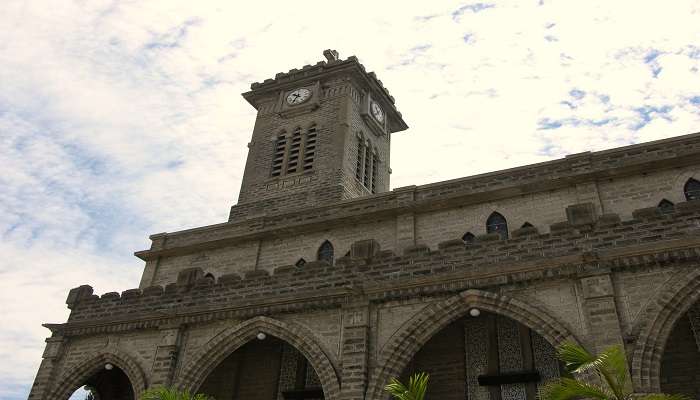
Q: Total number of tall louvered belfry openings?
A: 6